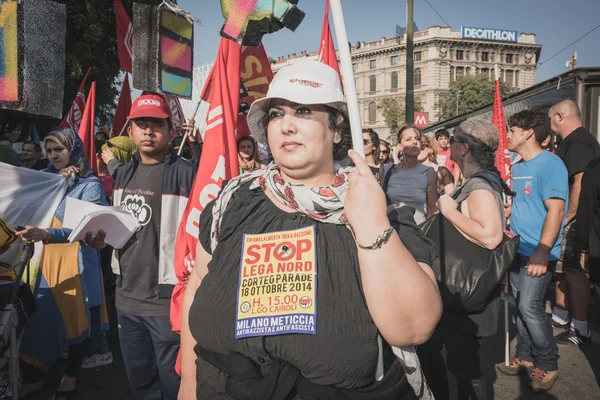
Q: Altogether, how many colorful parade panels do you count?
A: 3